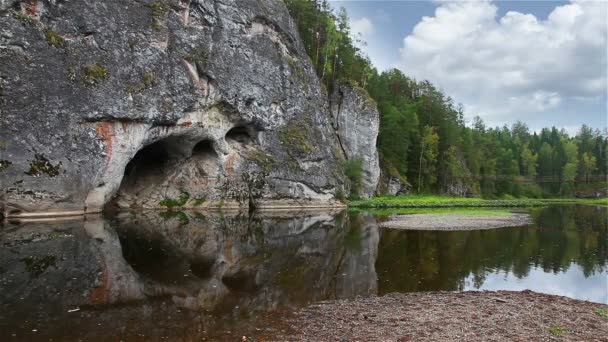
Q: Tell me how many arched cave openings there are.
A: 3